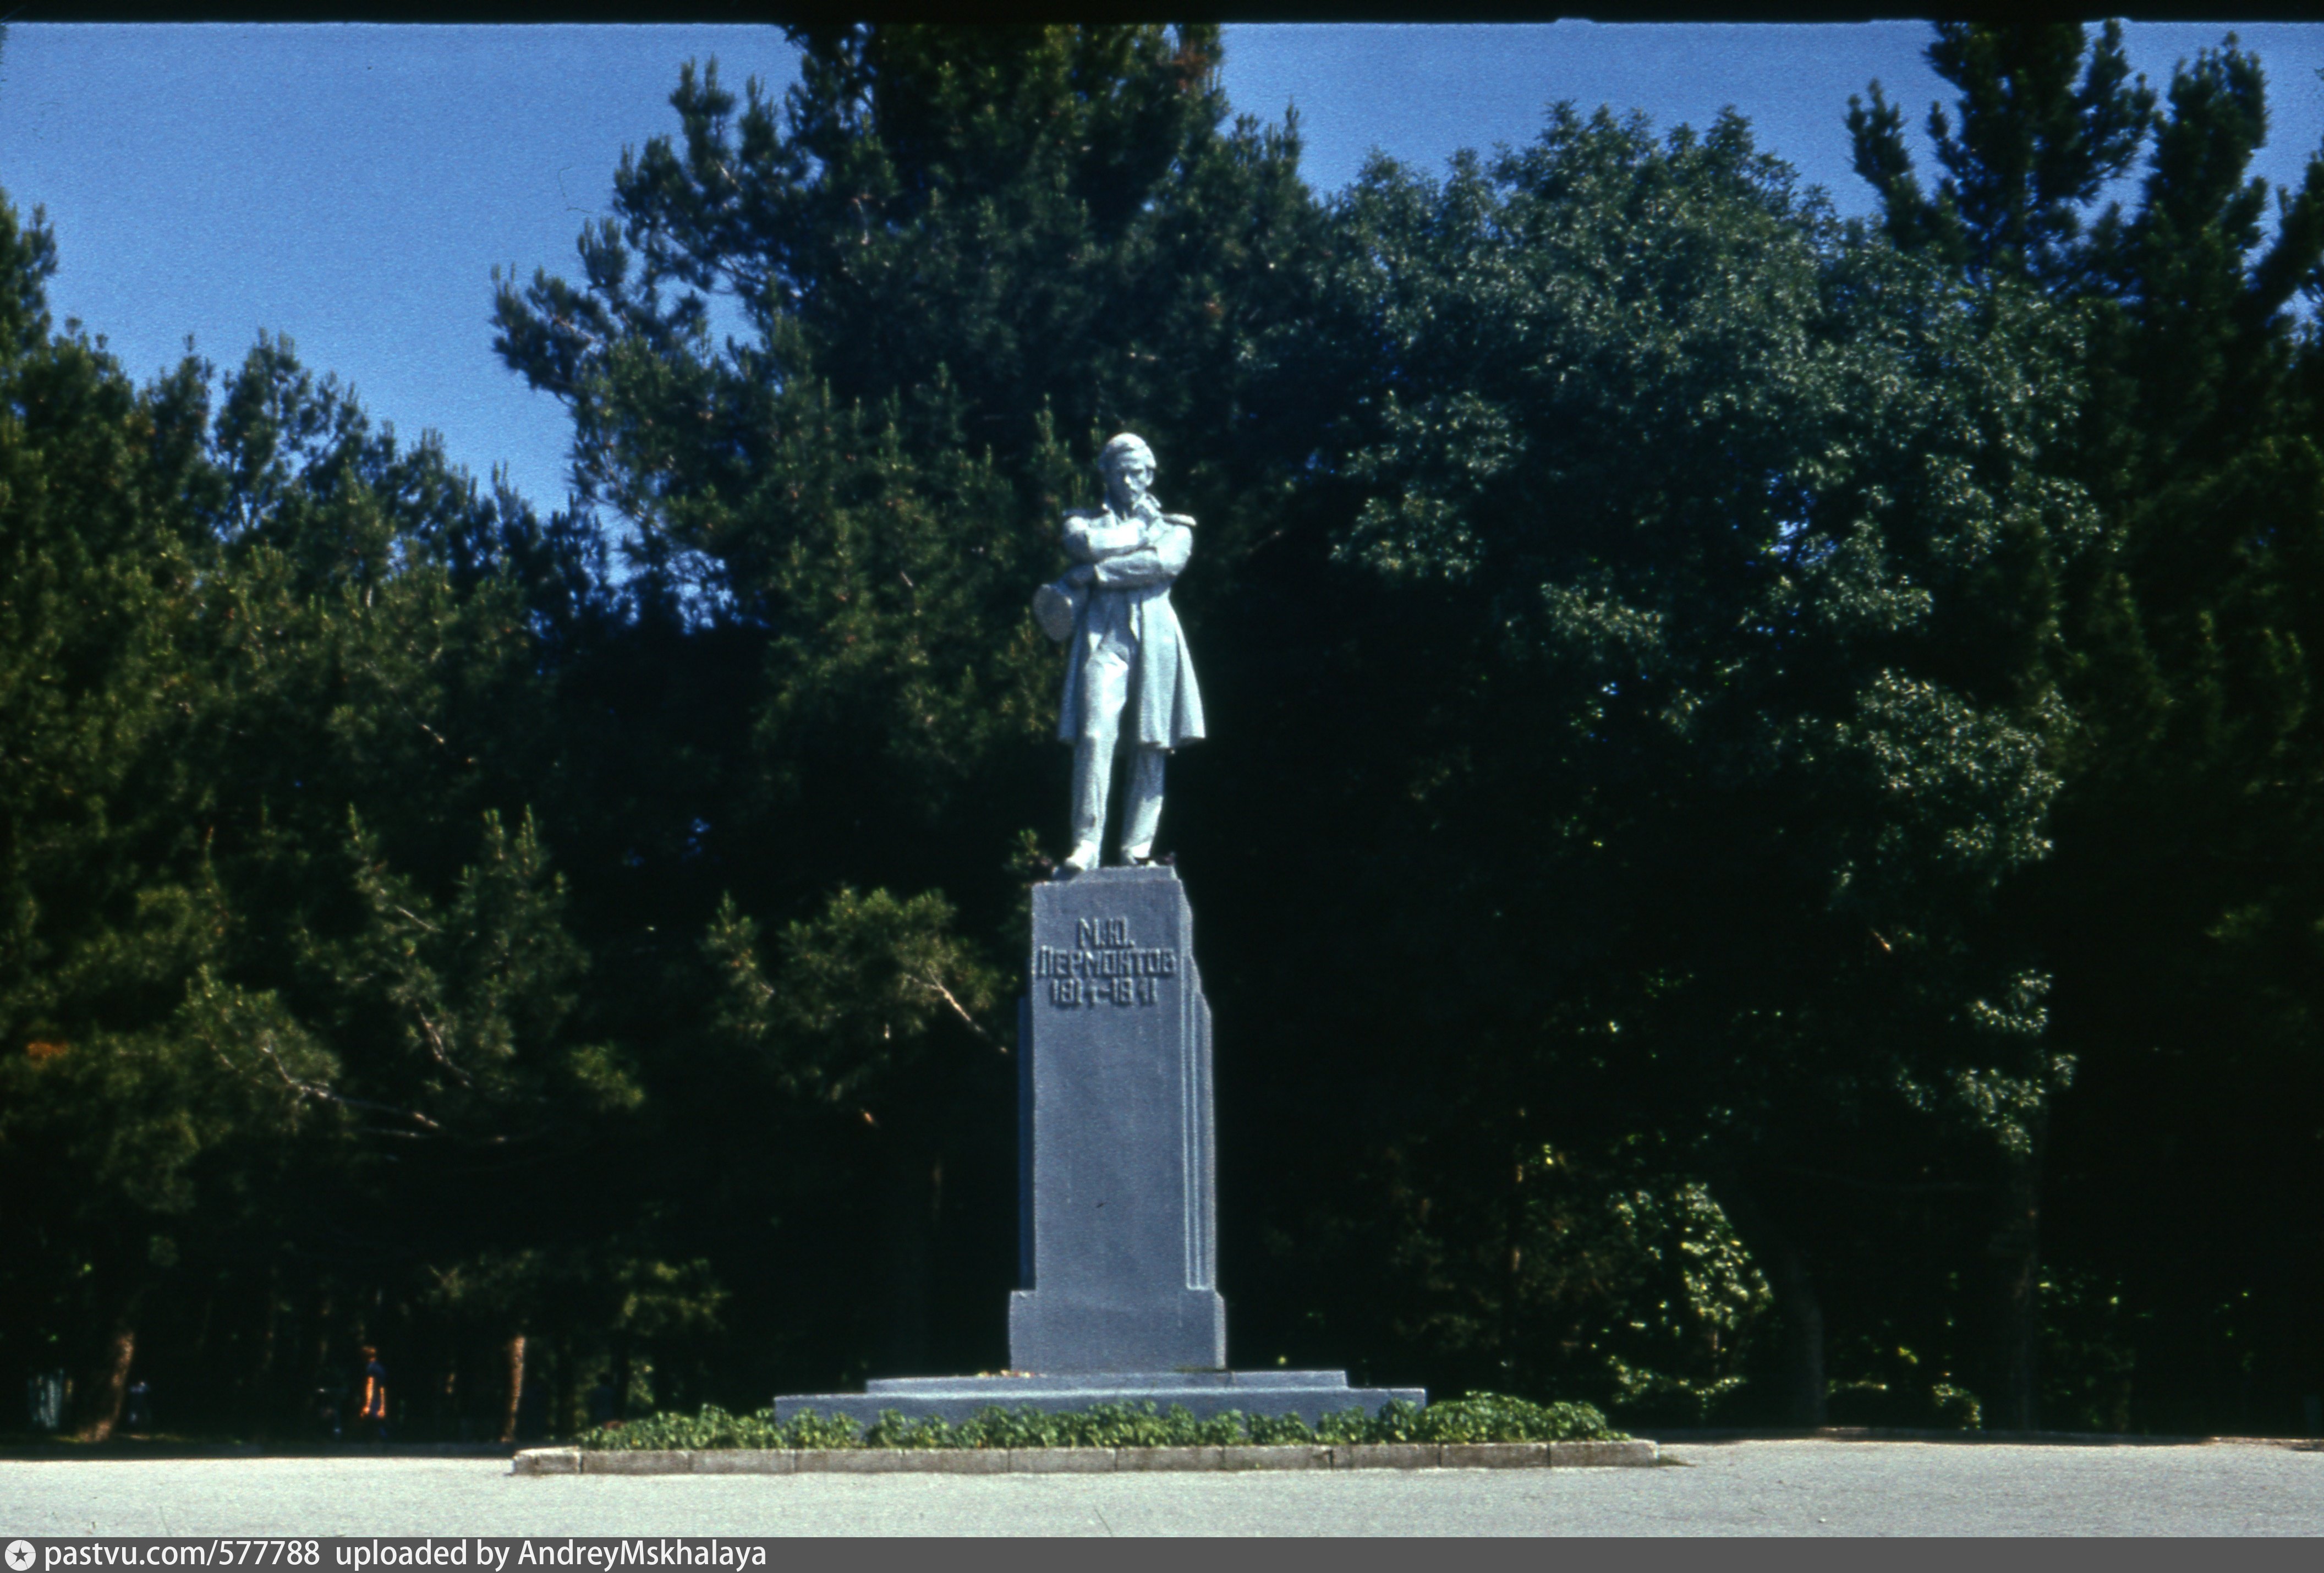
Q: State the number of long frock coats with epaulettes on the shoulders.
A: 1